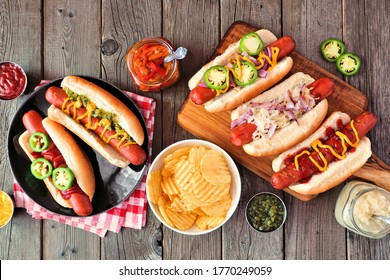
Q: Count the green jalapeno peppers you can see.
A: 8